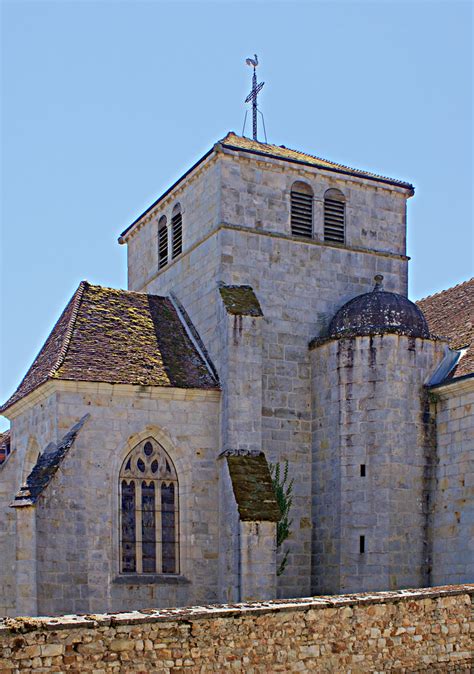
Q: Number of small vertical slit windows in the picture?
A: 2